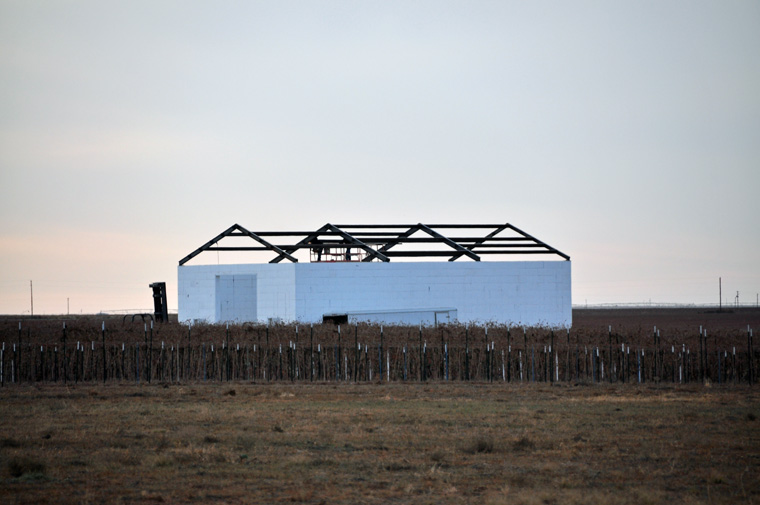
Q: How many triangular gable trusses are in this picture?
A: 4